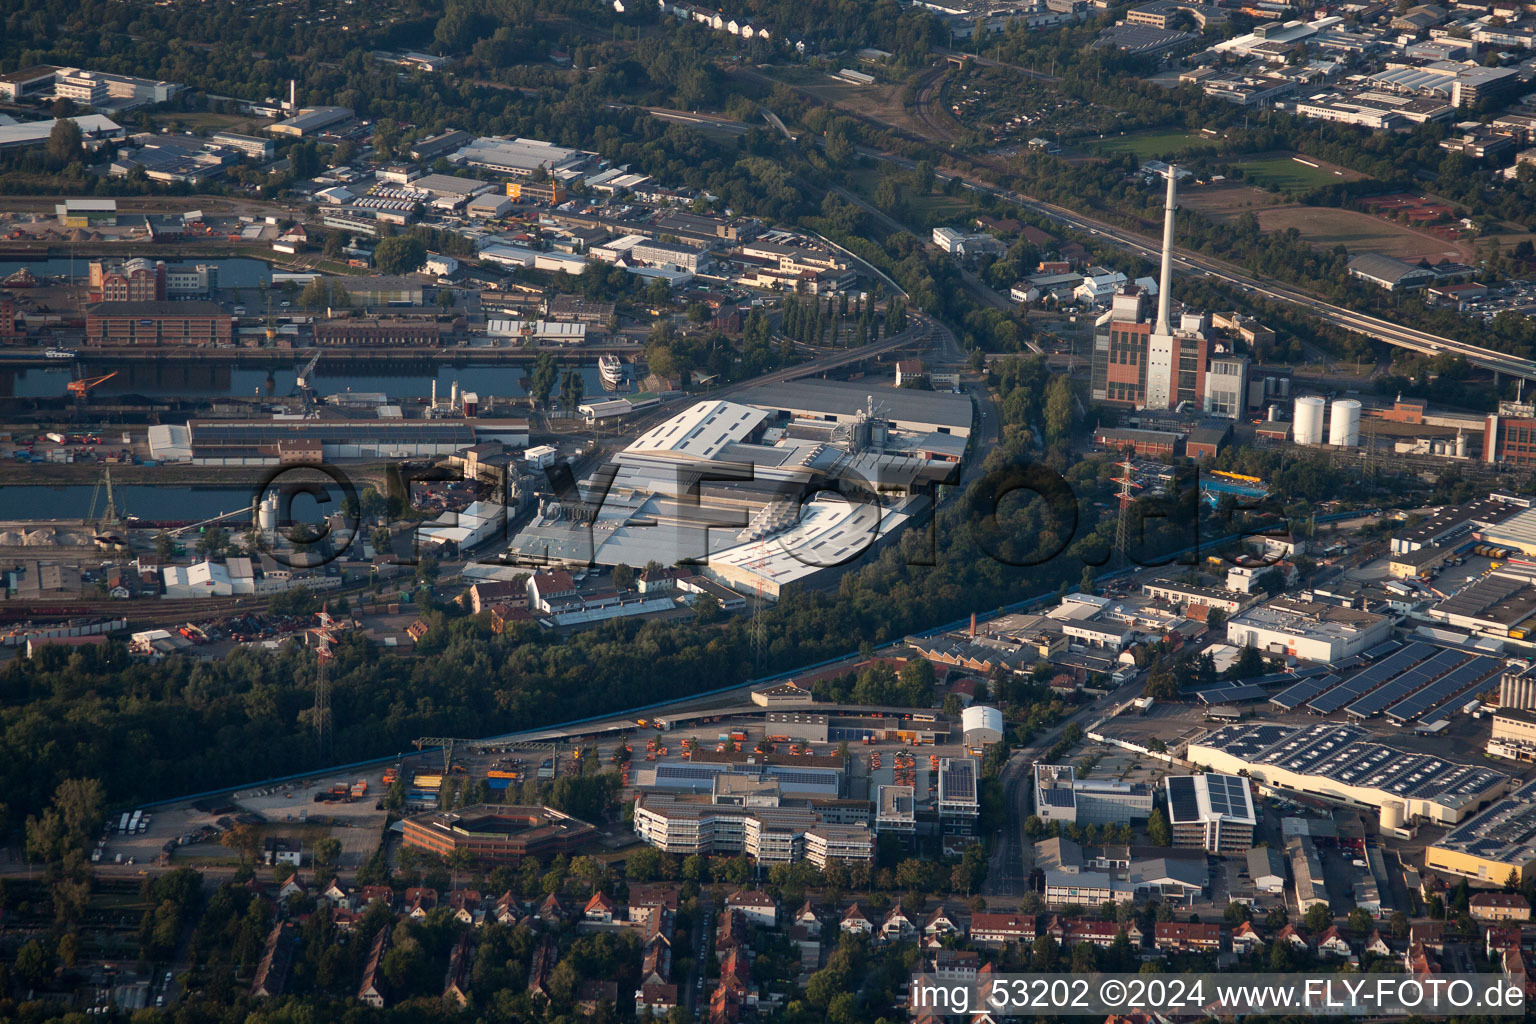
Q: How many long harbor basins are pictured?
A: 3